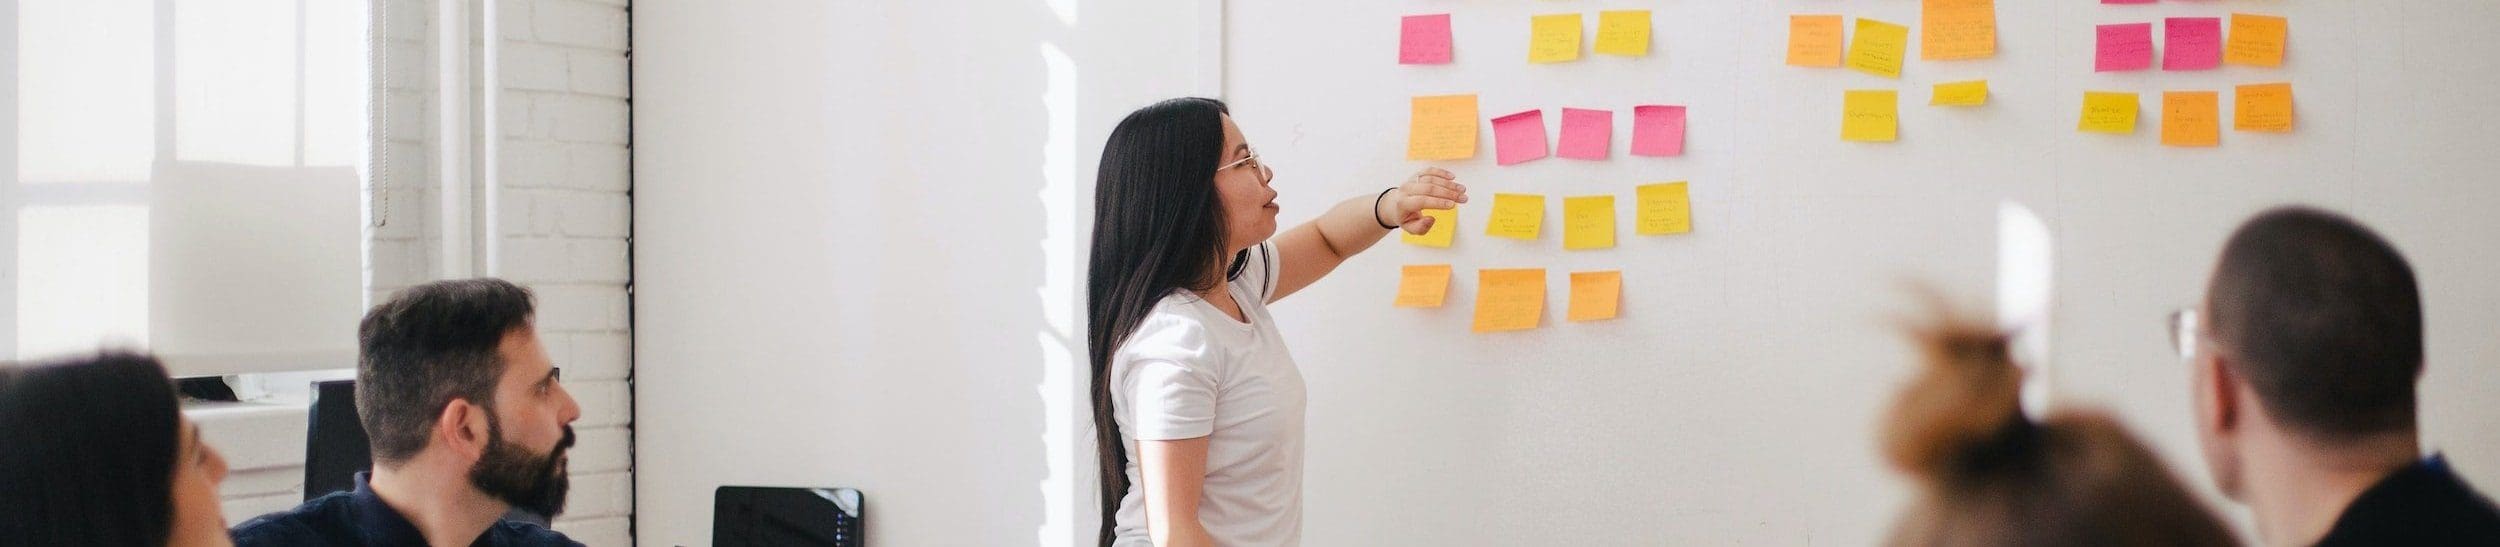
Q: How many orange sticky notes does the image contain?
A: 9